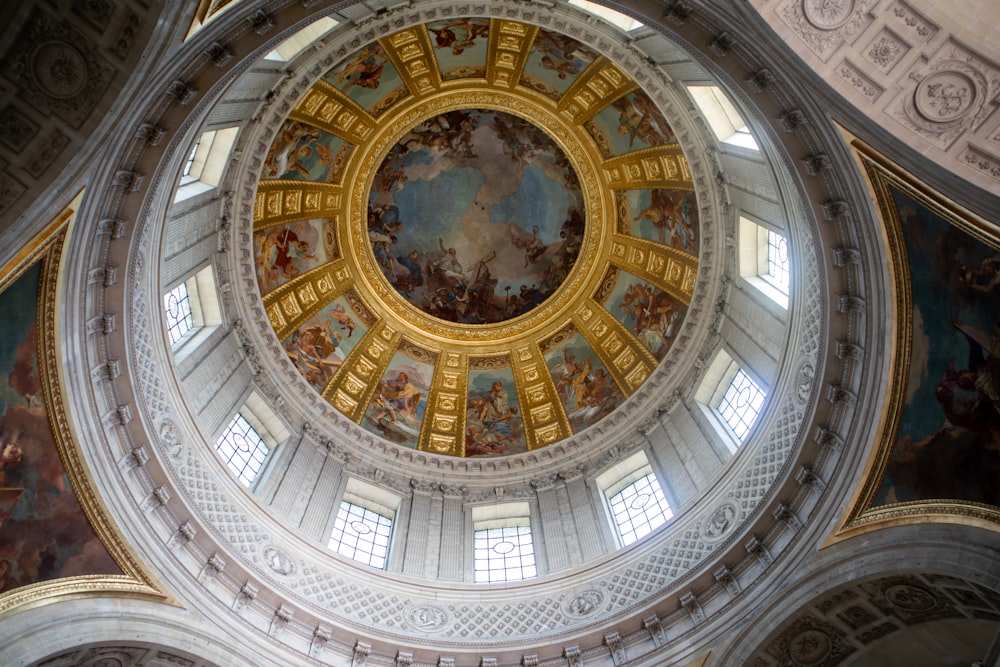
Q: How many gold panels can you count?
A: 12